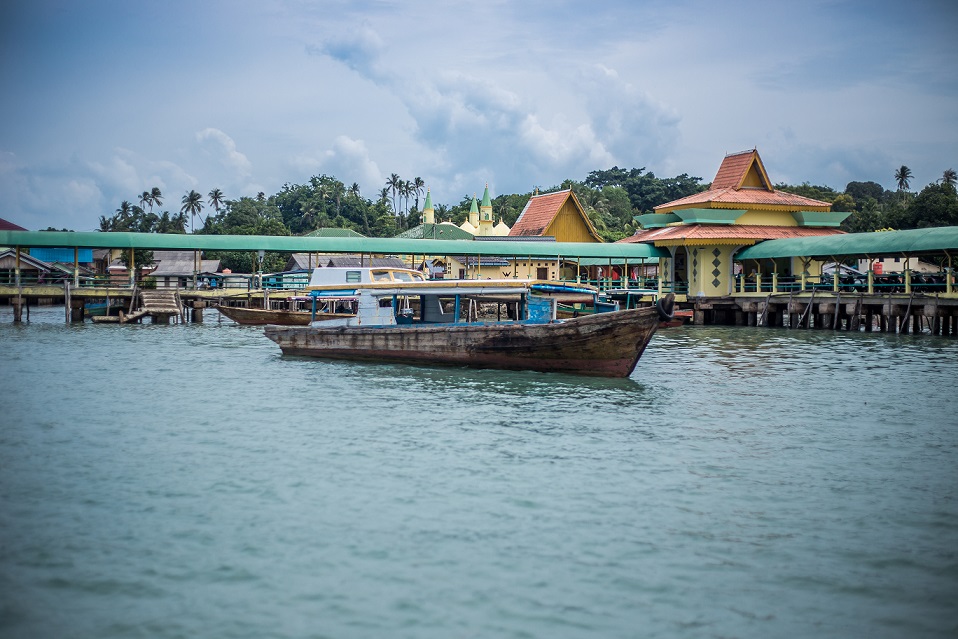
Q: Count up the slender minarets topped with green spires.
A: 3